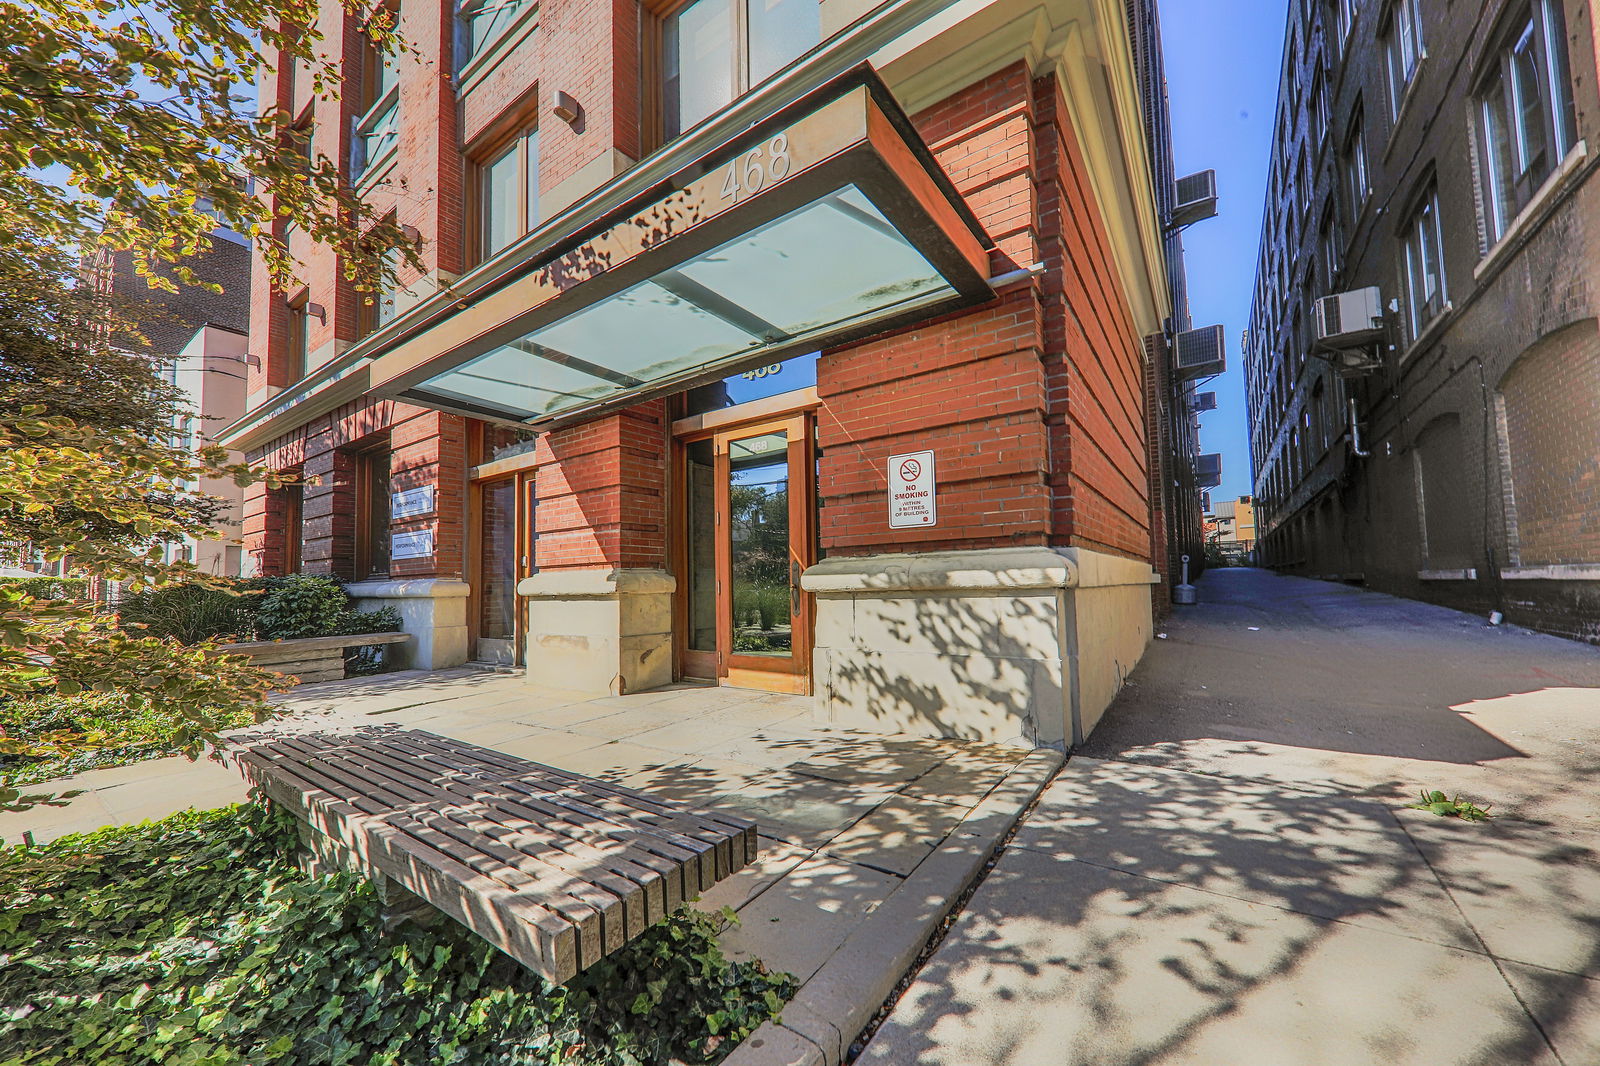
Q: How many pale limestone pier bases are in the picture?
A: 3